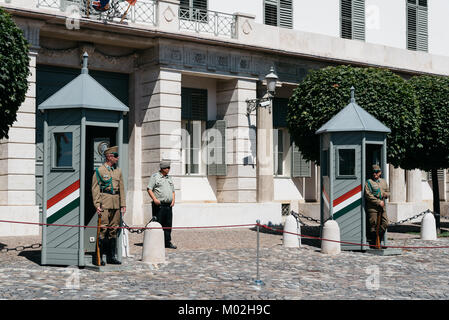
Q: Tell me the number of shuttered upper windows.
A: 4